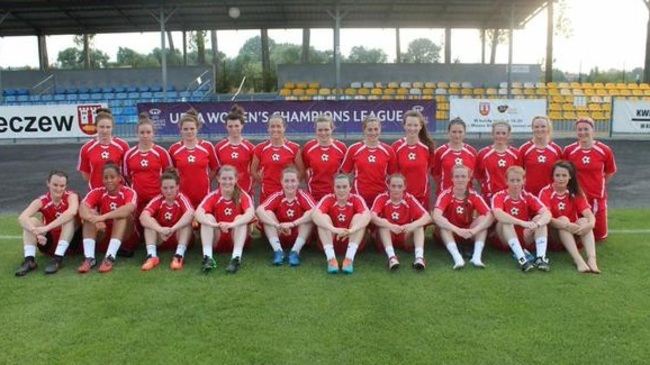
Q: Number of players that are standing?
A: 12